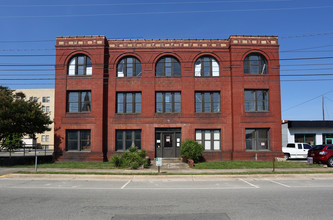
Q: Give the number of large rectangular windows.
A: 9